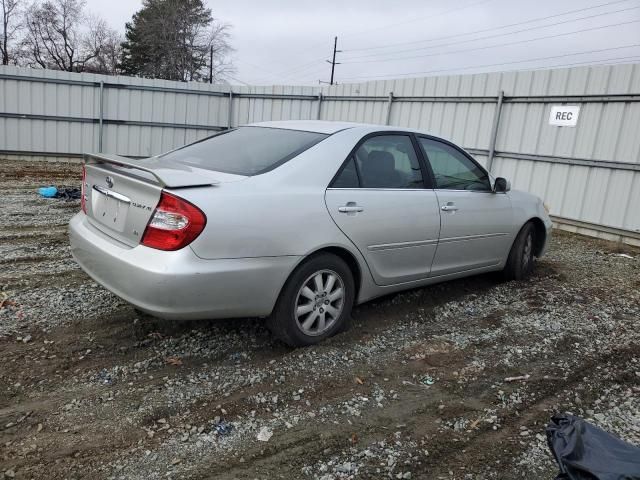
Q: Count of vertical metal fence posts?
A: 5